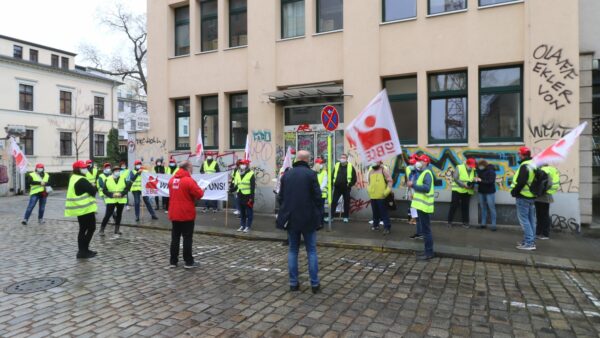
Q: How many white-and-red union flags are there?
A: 6